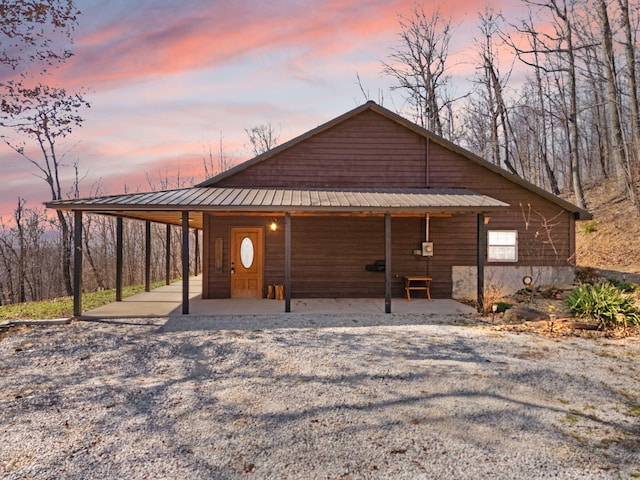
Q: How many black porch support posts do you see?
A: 9